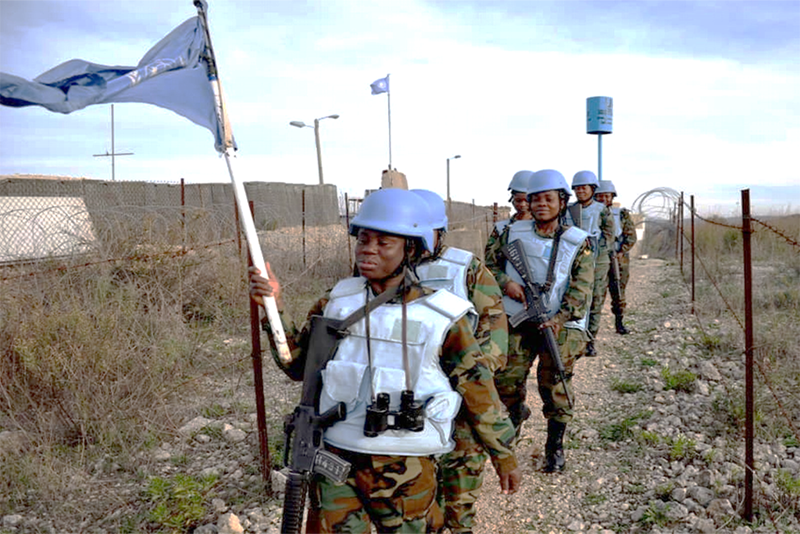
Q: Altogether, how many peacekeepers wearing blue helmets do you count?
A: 6